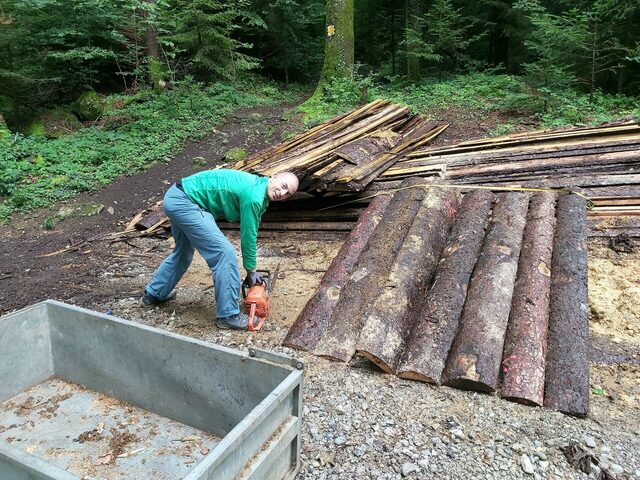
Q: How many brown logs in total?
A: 7